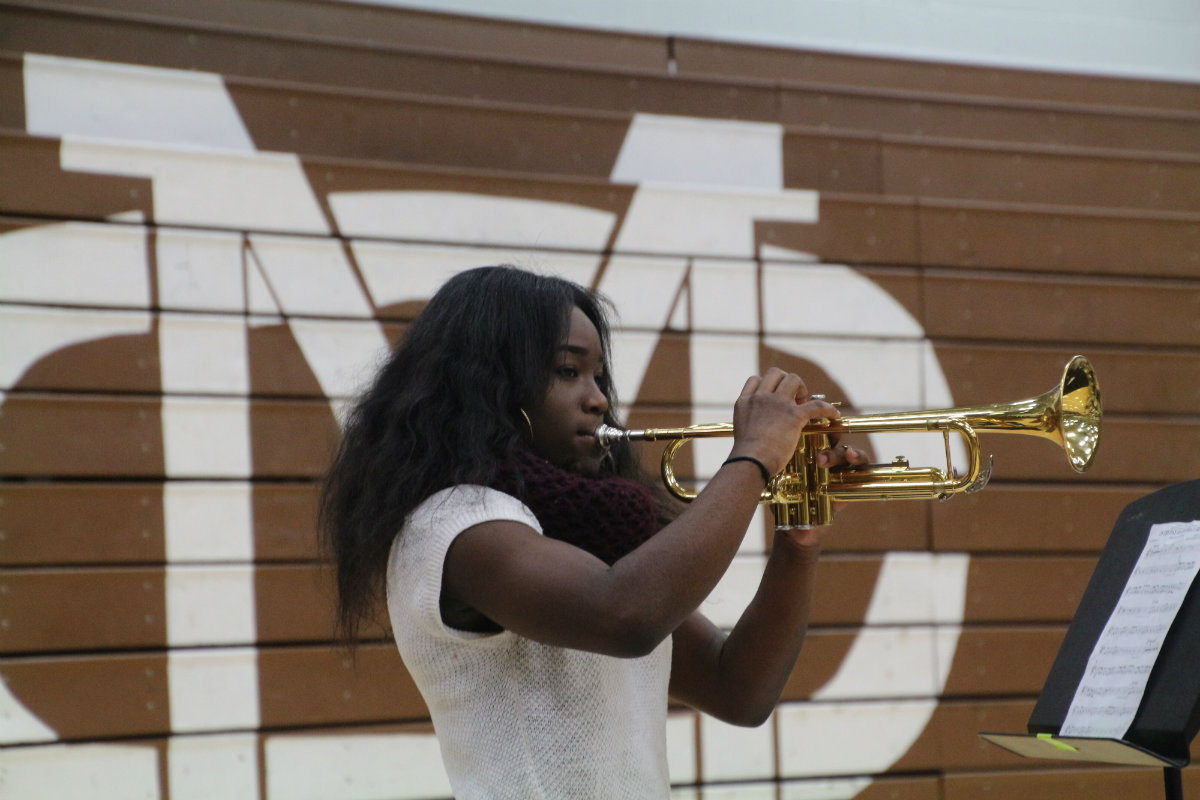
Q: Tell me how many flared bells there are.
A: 1